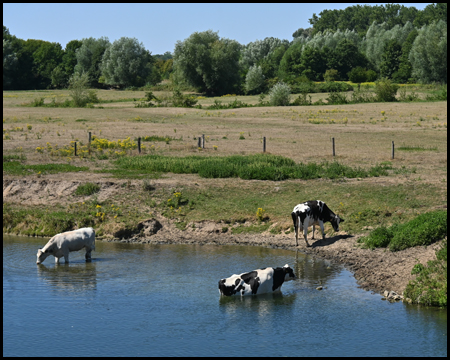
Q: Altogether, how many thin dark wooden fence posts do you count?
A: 8